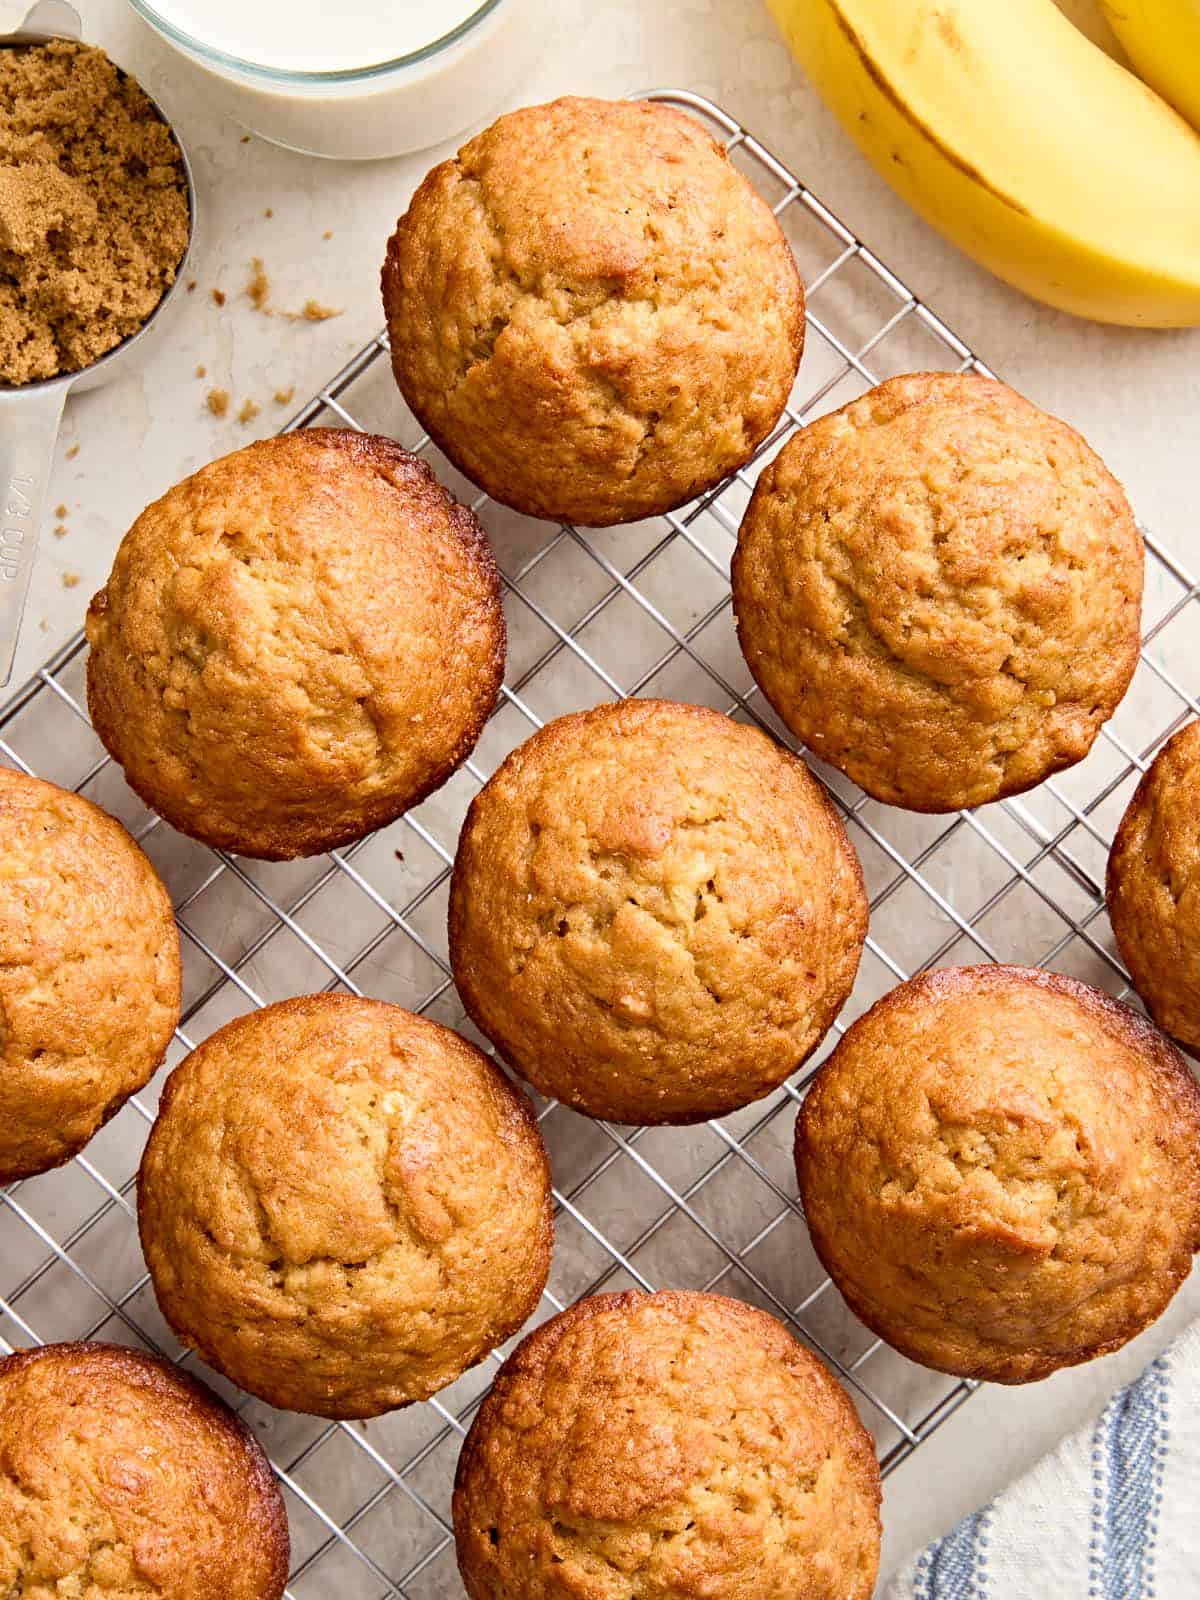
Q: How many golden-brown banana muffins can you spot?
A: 10